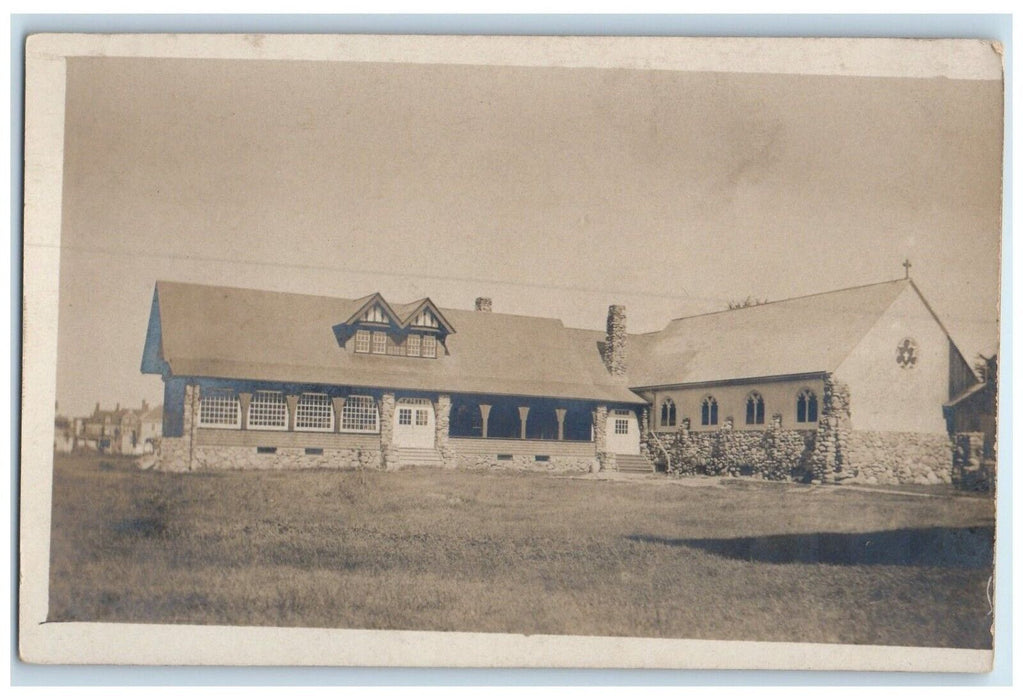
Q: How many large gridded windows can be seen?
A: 4